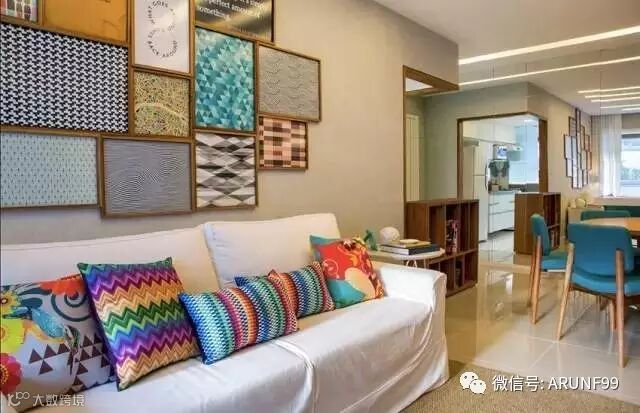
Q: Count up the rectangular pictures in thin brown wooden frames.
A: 12